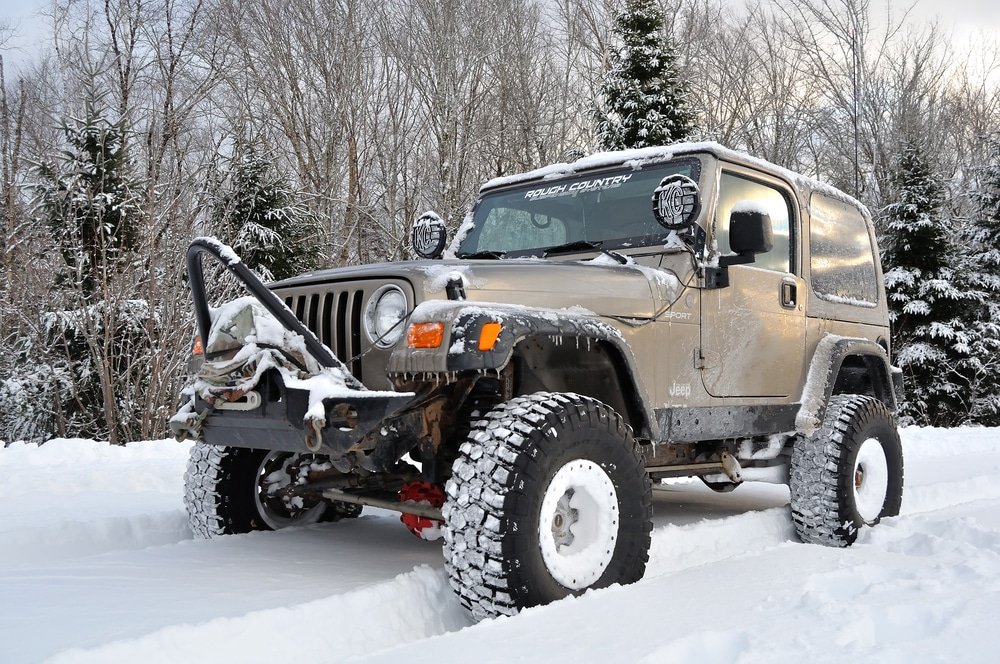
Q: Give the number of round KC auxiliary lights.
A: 2